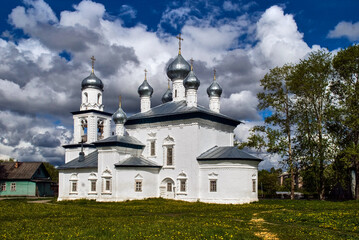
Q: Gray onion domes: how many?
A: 7